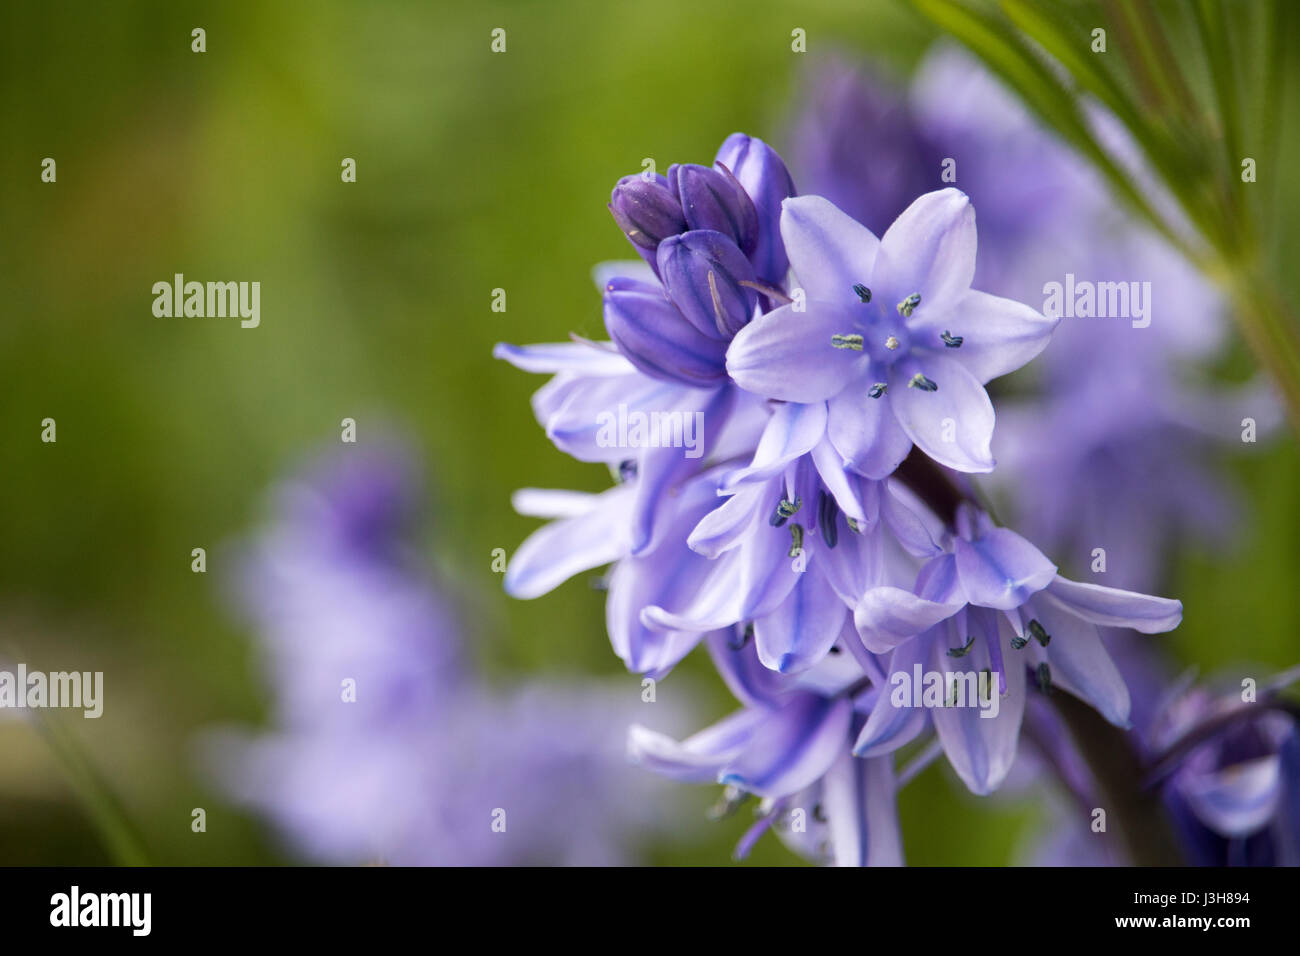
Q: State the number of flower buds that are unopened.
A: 5